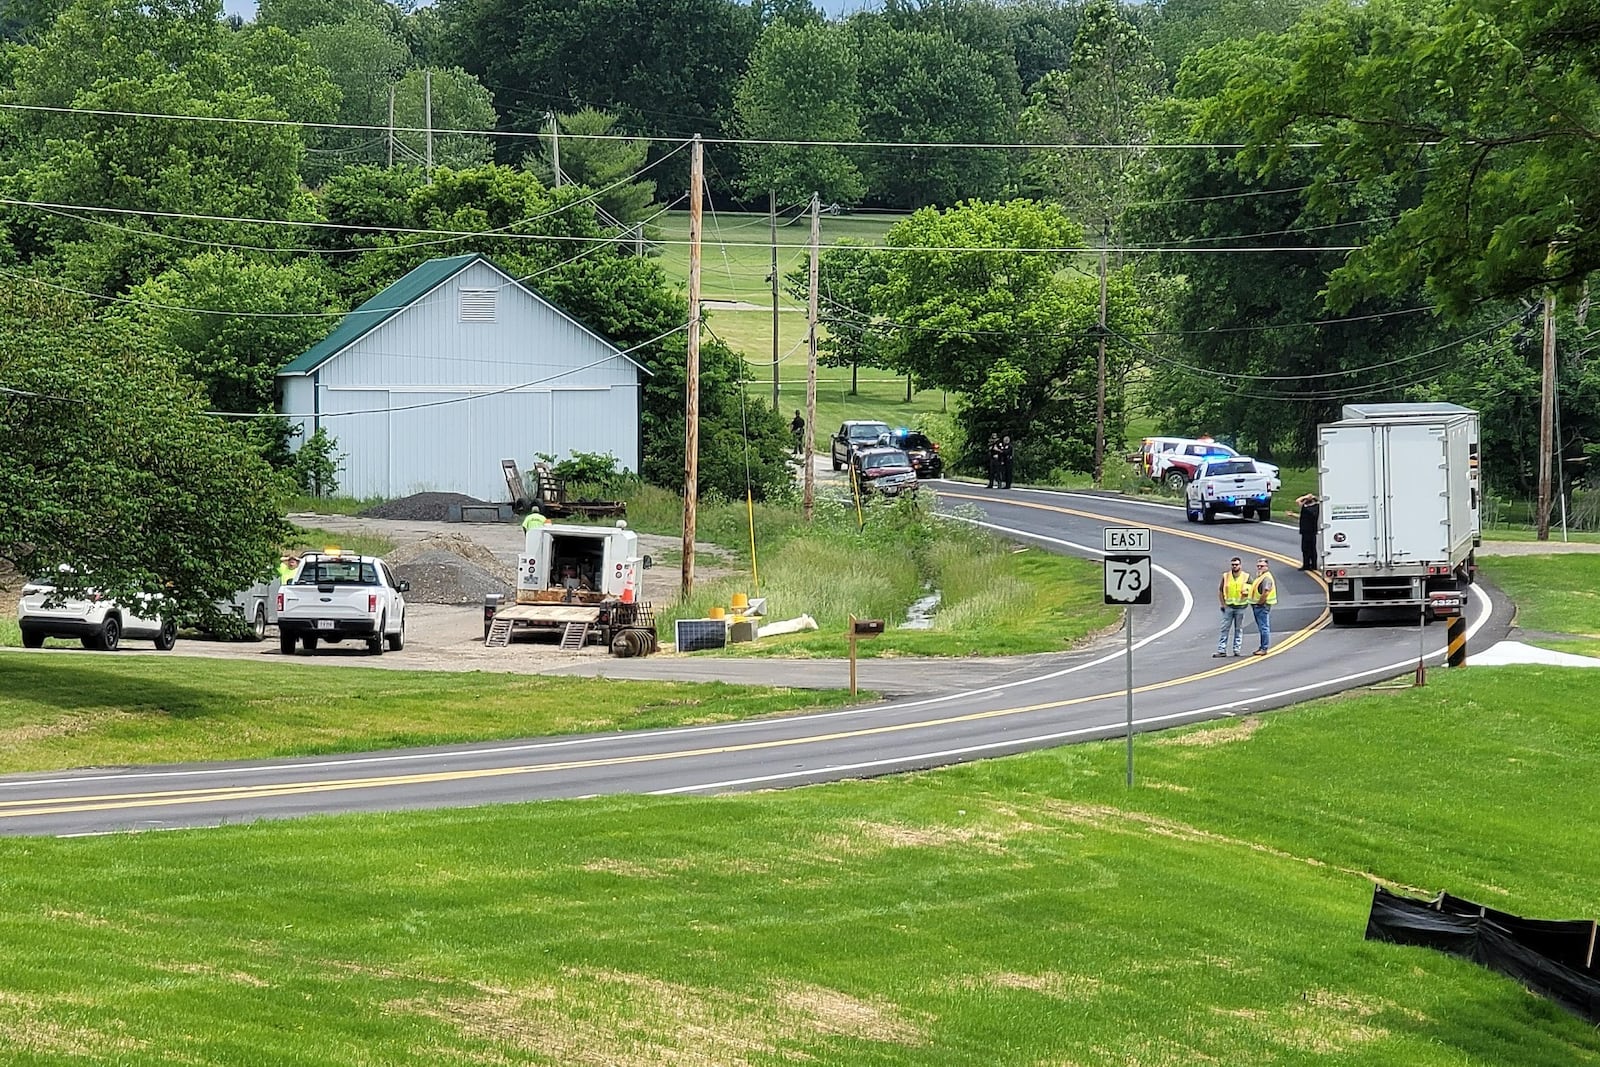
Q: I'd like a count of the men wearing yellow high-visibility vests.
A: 2